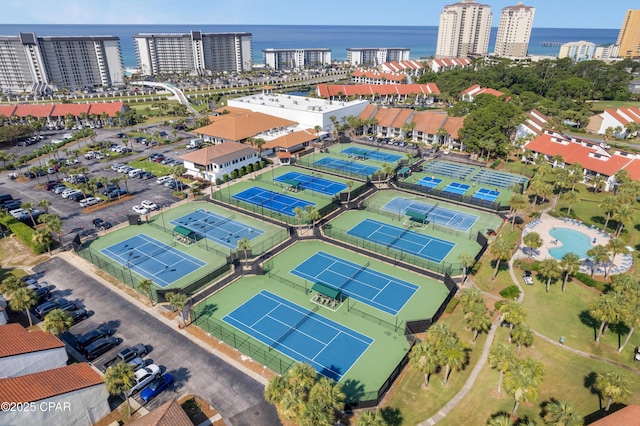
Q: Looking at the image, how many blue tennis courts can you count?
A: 10